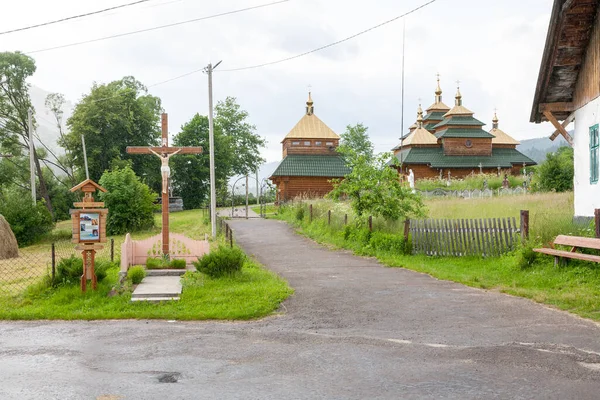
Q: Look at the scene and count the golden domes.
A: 5